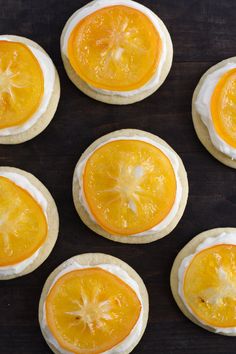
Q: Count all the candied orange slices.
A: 7